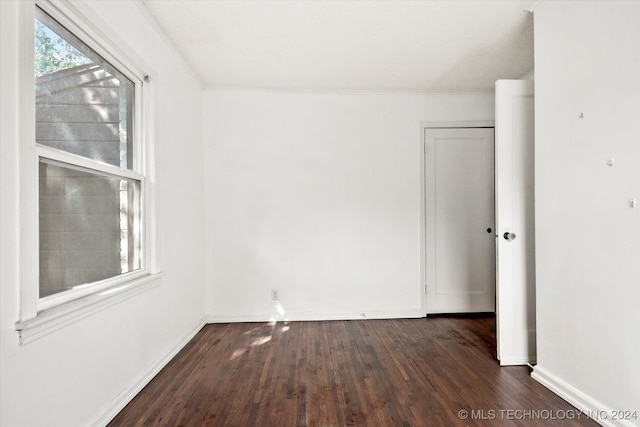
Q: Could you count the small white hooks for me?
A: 3